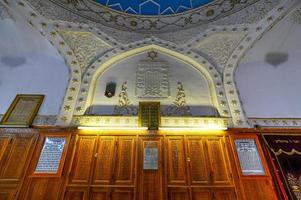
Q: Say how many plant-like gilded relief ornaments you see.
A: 2